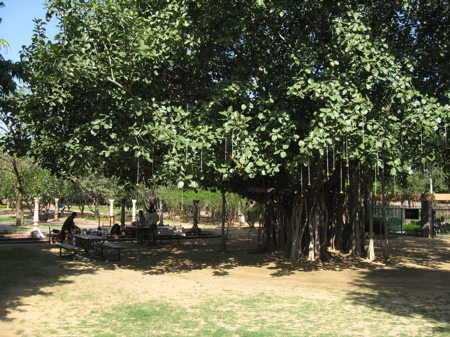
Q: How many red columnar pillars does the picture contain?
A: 0